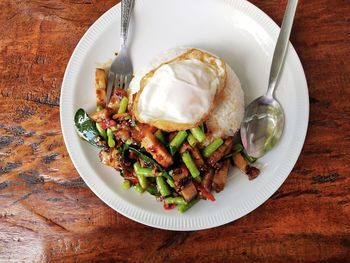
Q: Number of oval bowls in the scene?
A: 0